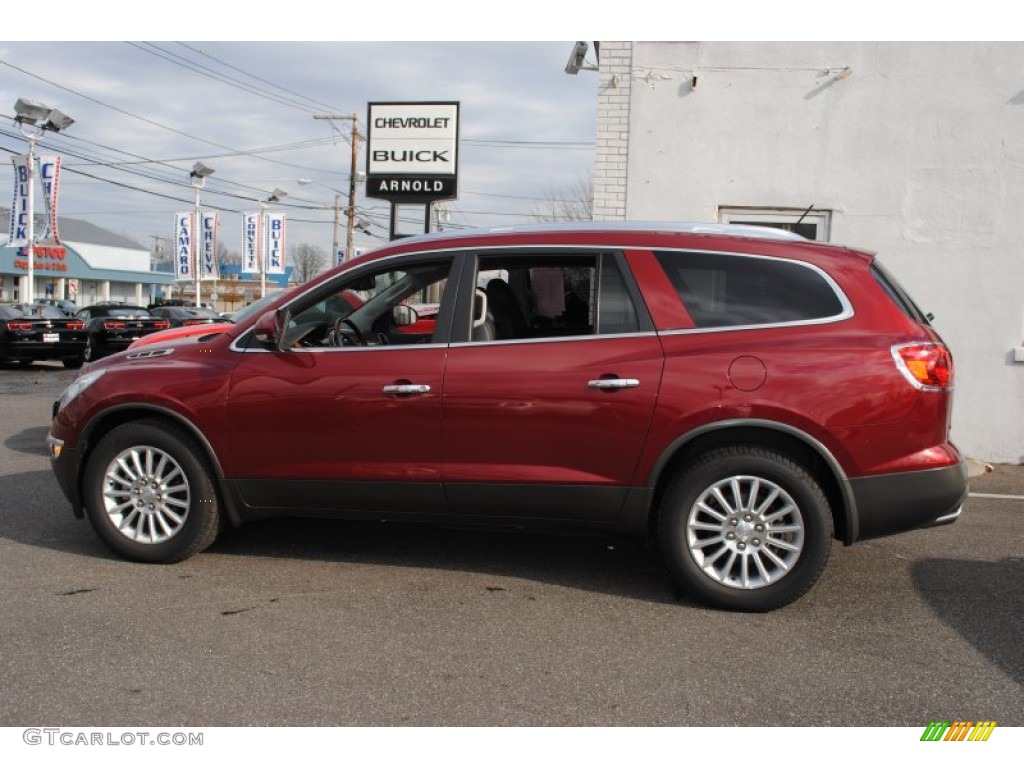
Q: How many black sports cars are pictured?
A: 3